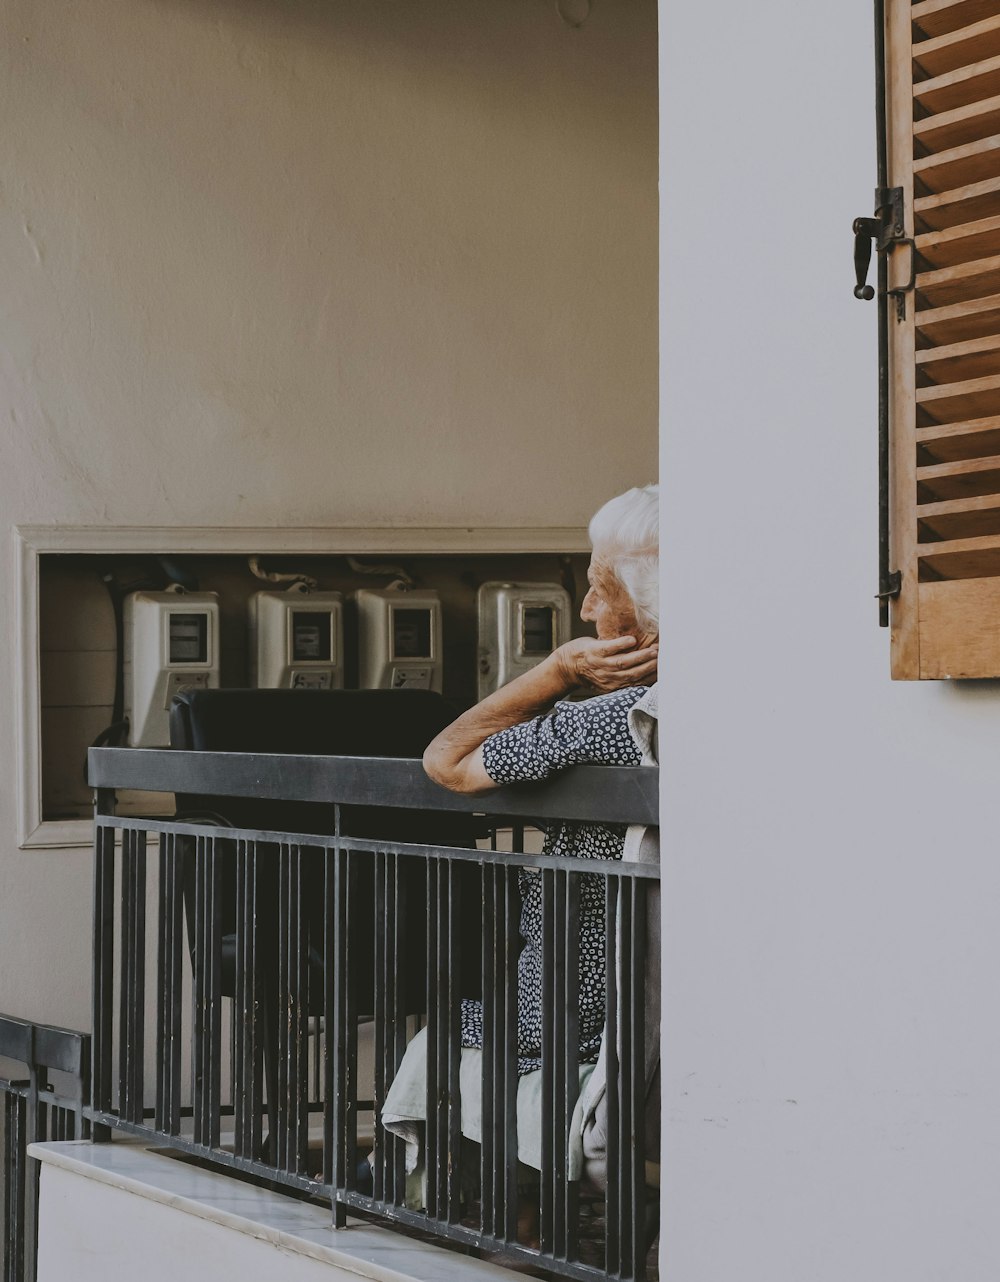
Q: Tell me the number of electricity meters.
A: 4